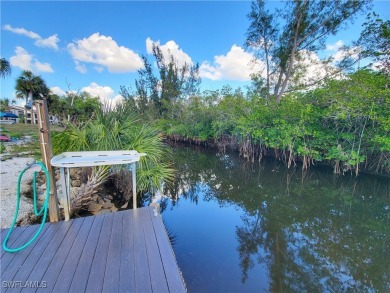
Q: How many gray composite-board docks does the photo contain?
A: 1